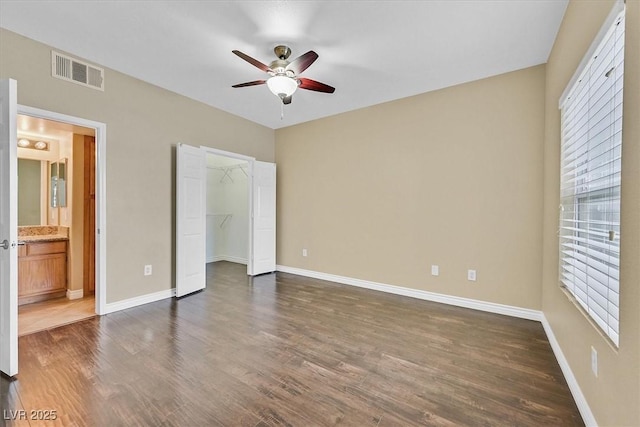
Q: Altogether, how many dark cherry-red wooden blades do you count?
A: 5